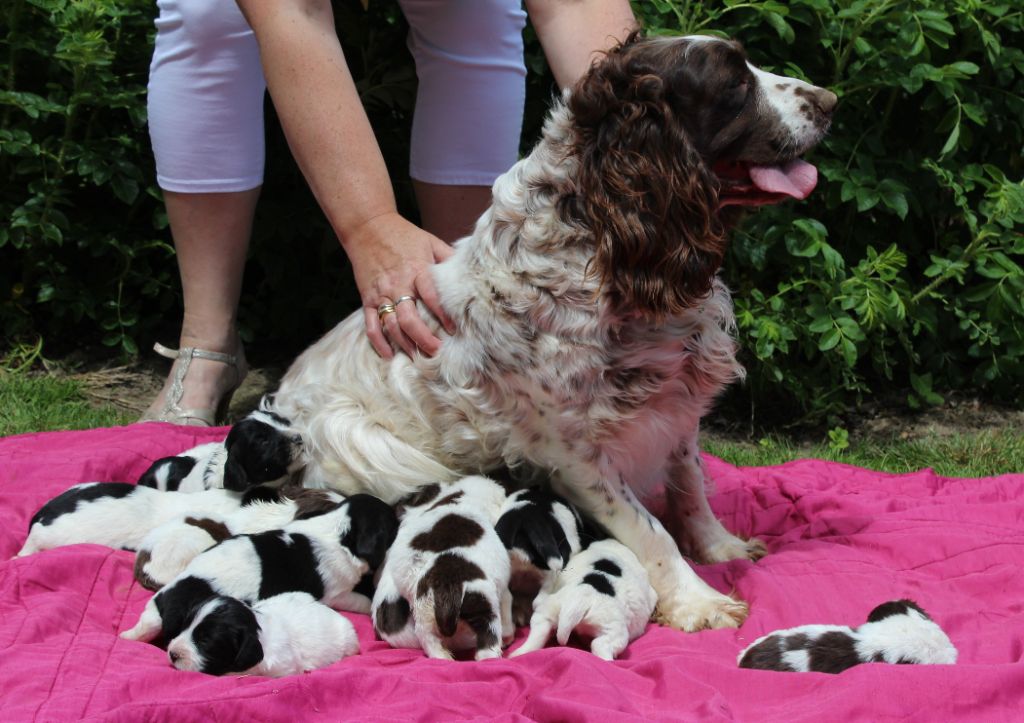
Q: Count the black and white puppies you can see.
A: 6